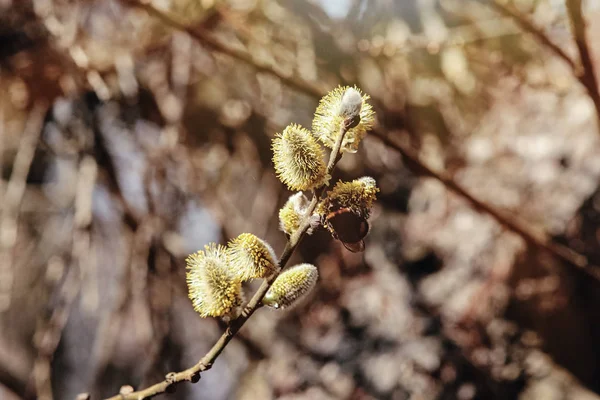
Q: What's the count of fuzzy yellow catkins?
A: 7